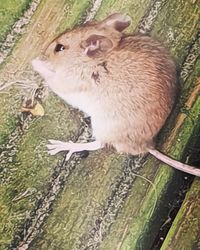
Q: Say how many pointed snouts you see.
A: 1